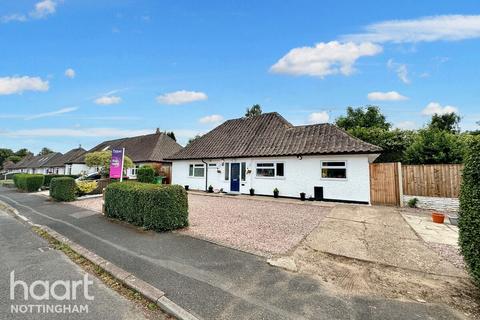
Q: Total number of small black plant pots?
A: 5